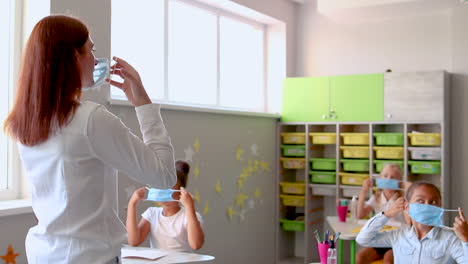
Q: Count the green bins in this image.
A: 8